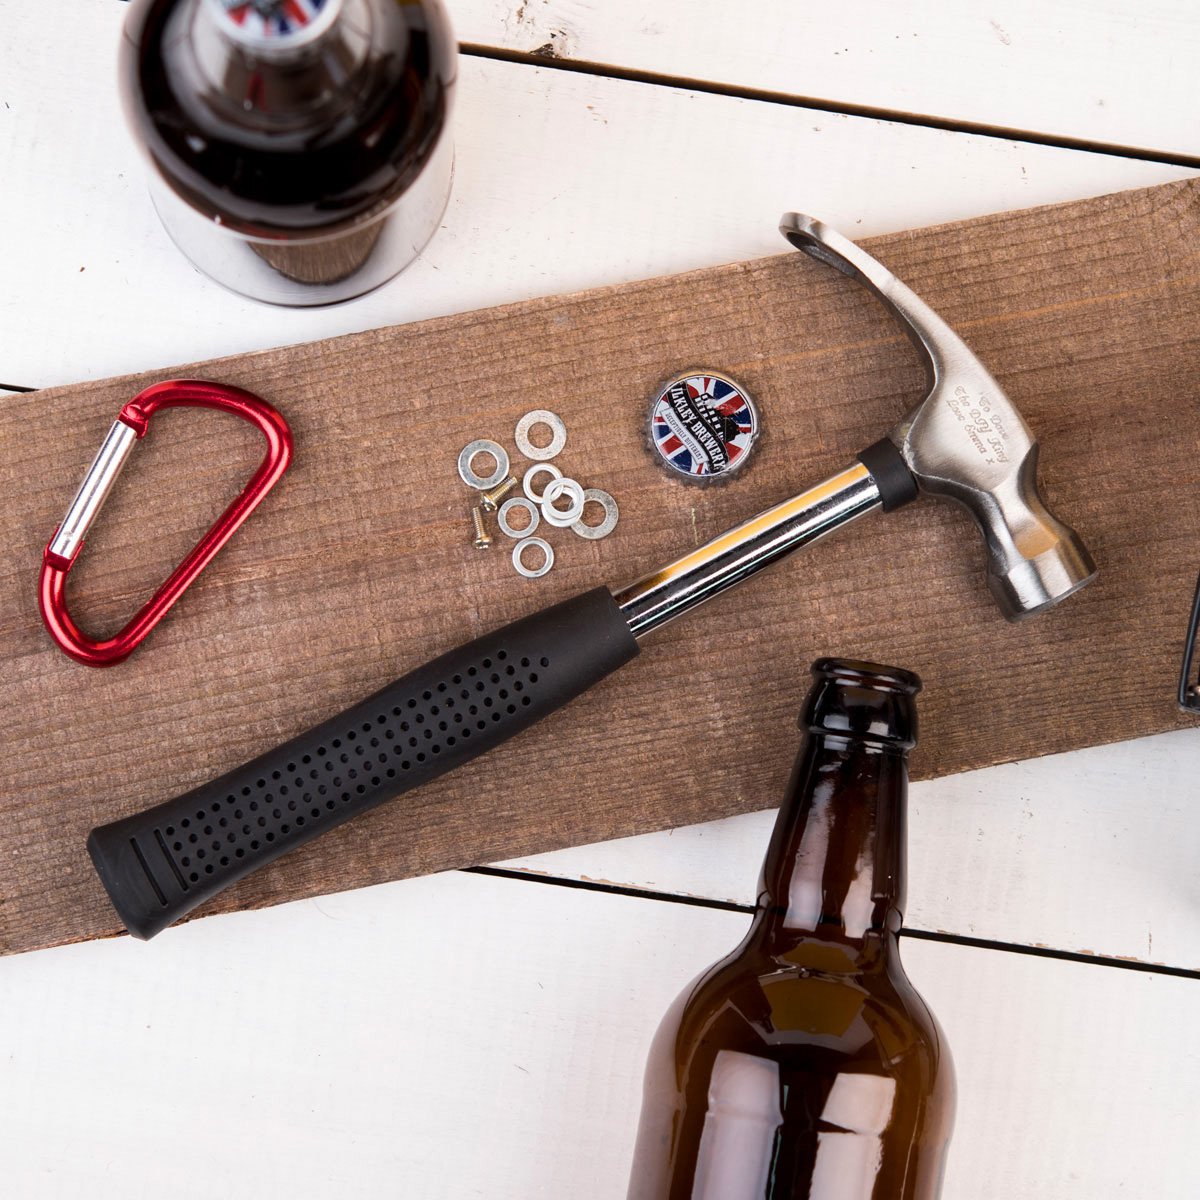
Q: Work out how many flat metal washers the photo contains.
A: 8